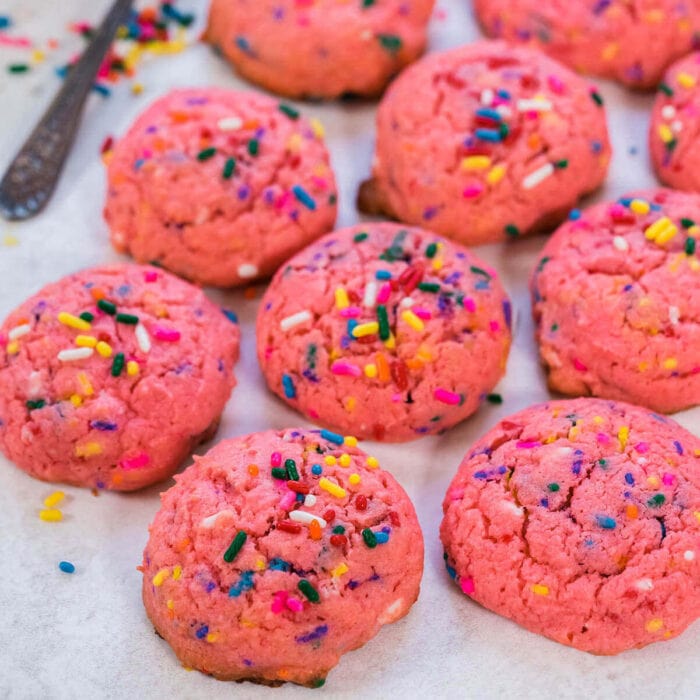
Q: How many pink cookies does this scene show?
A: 10